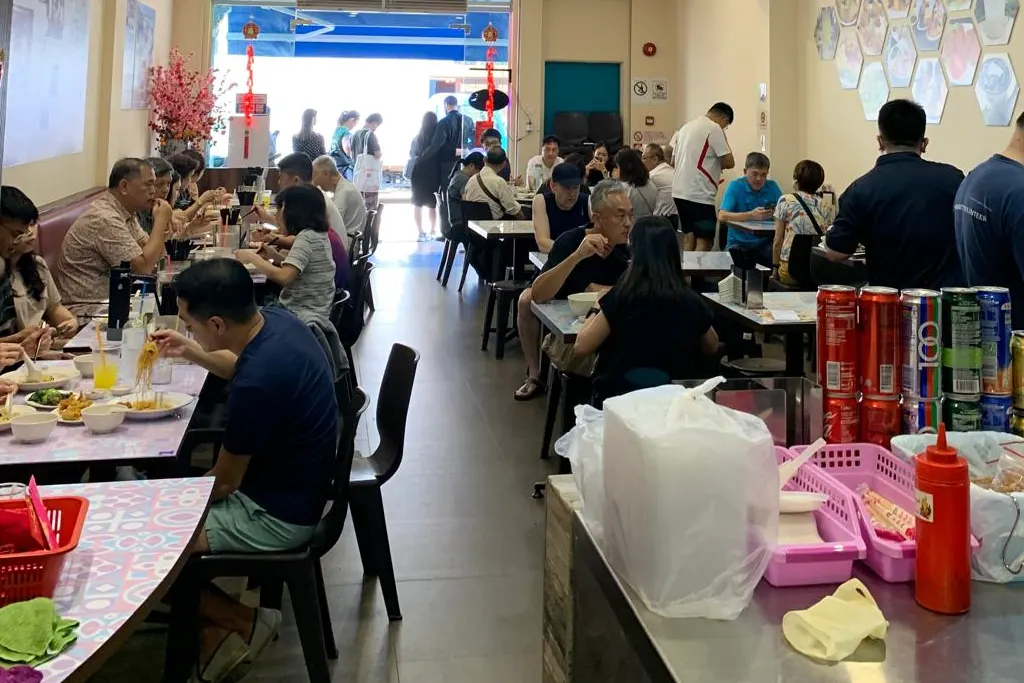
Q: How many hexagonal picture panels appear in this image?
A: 13